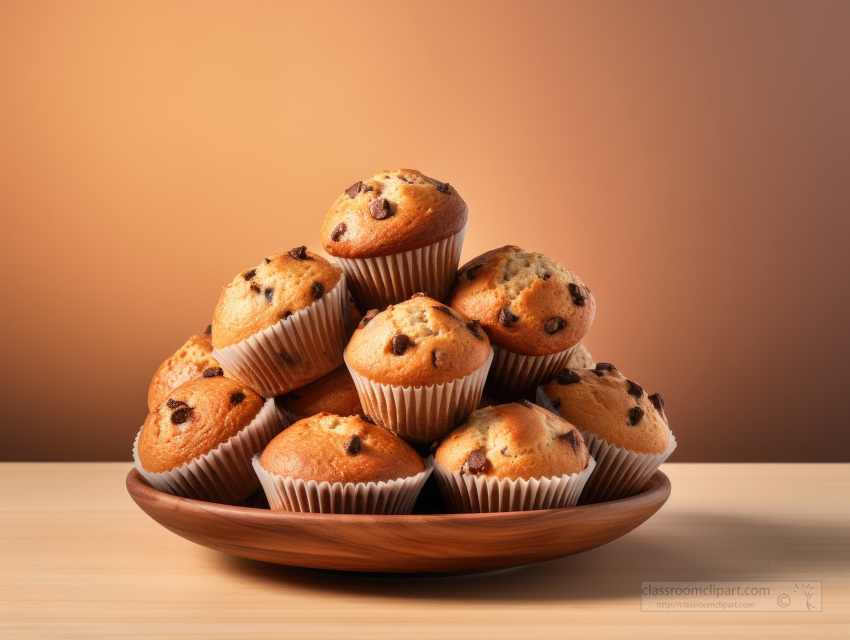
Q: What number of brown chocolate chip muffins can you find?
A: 11